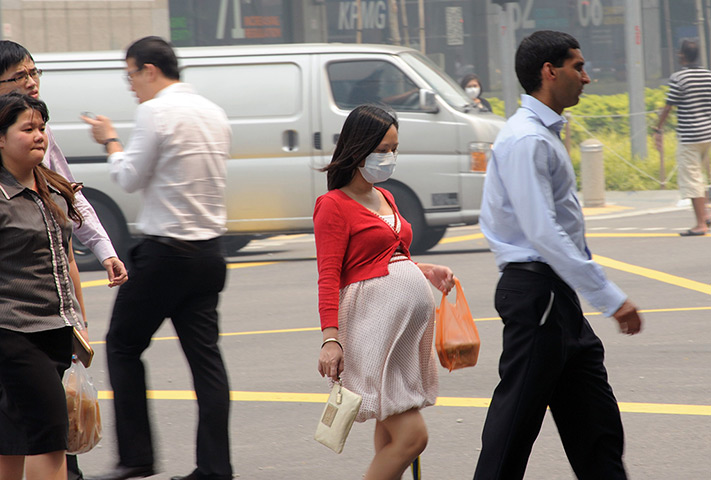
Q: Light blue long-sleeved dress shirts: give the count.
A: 1